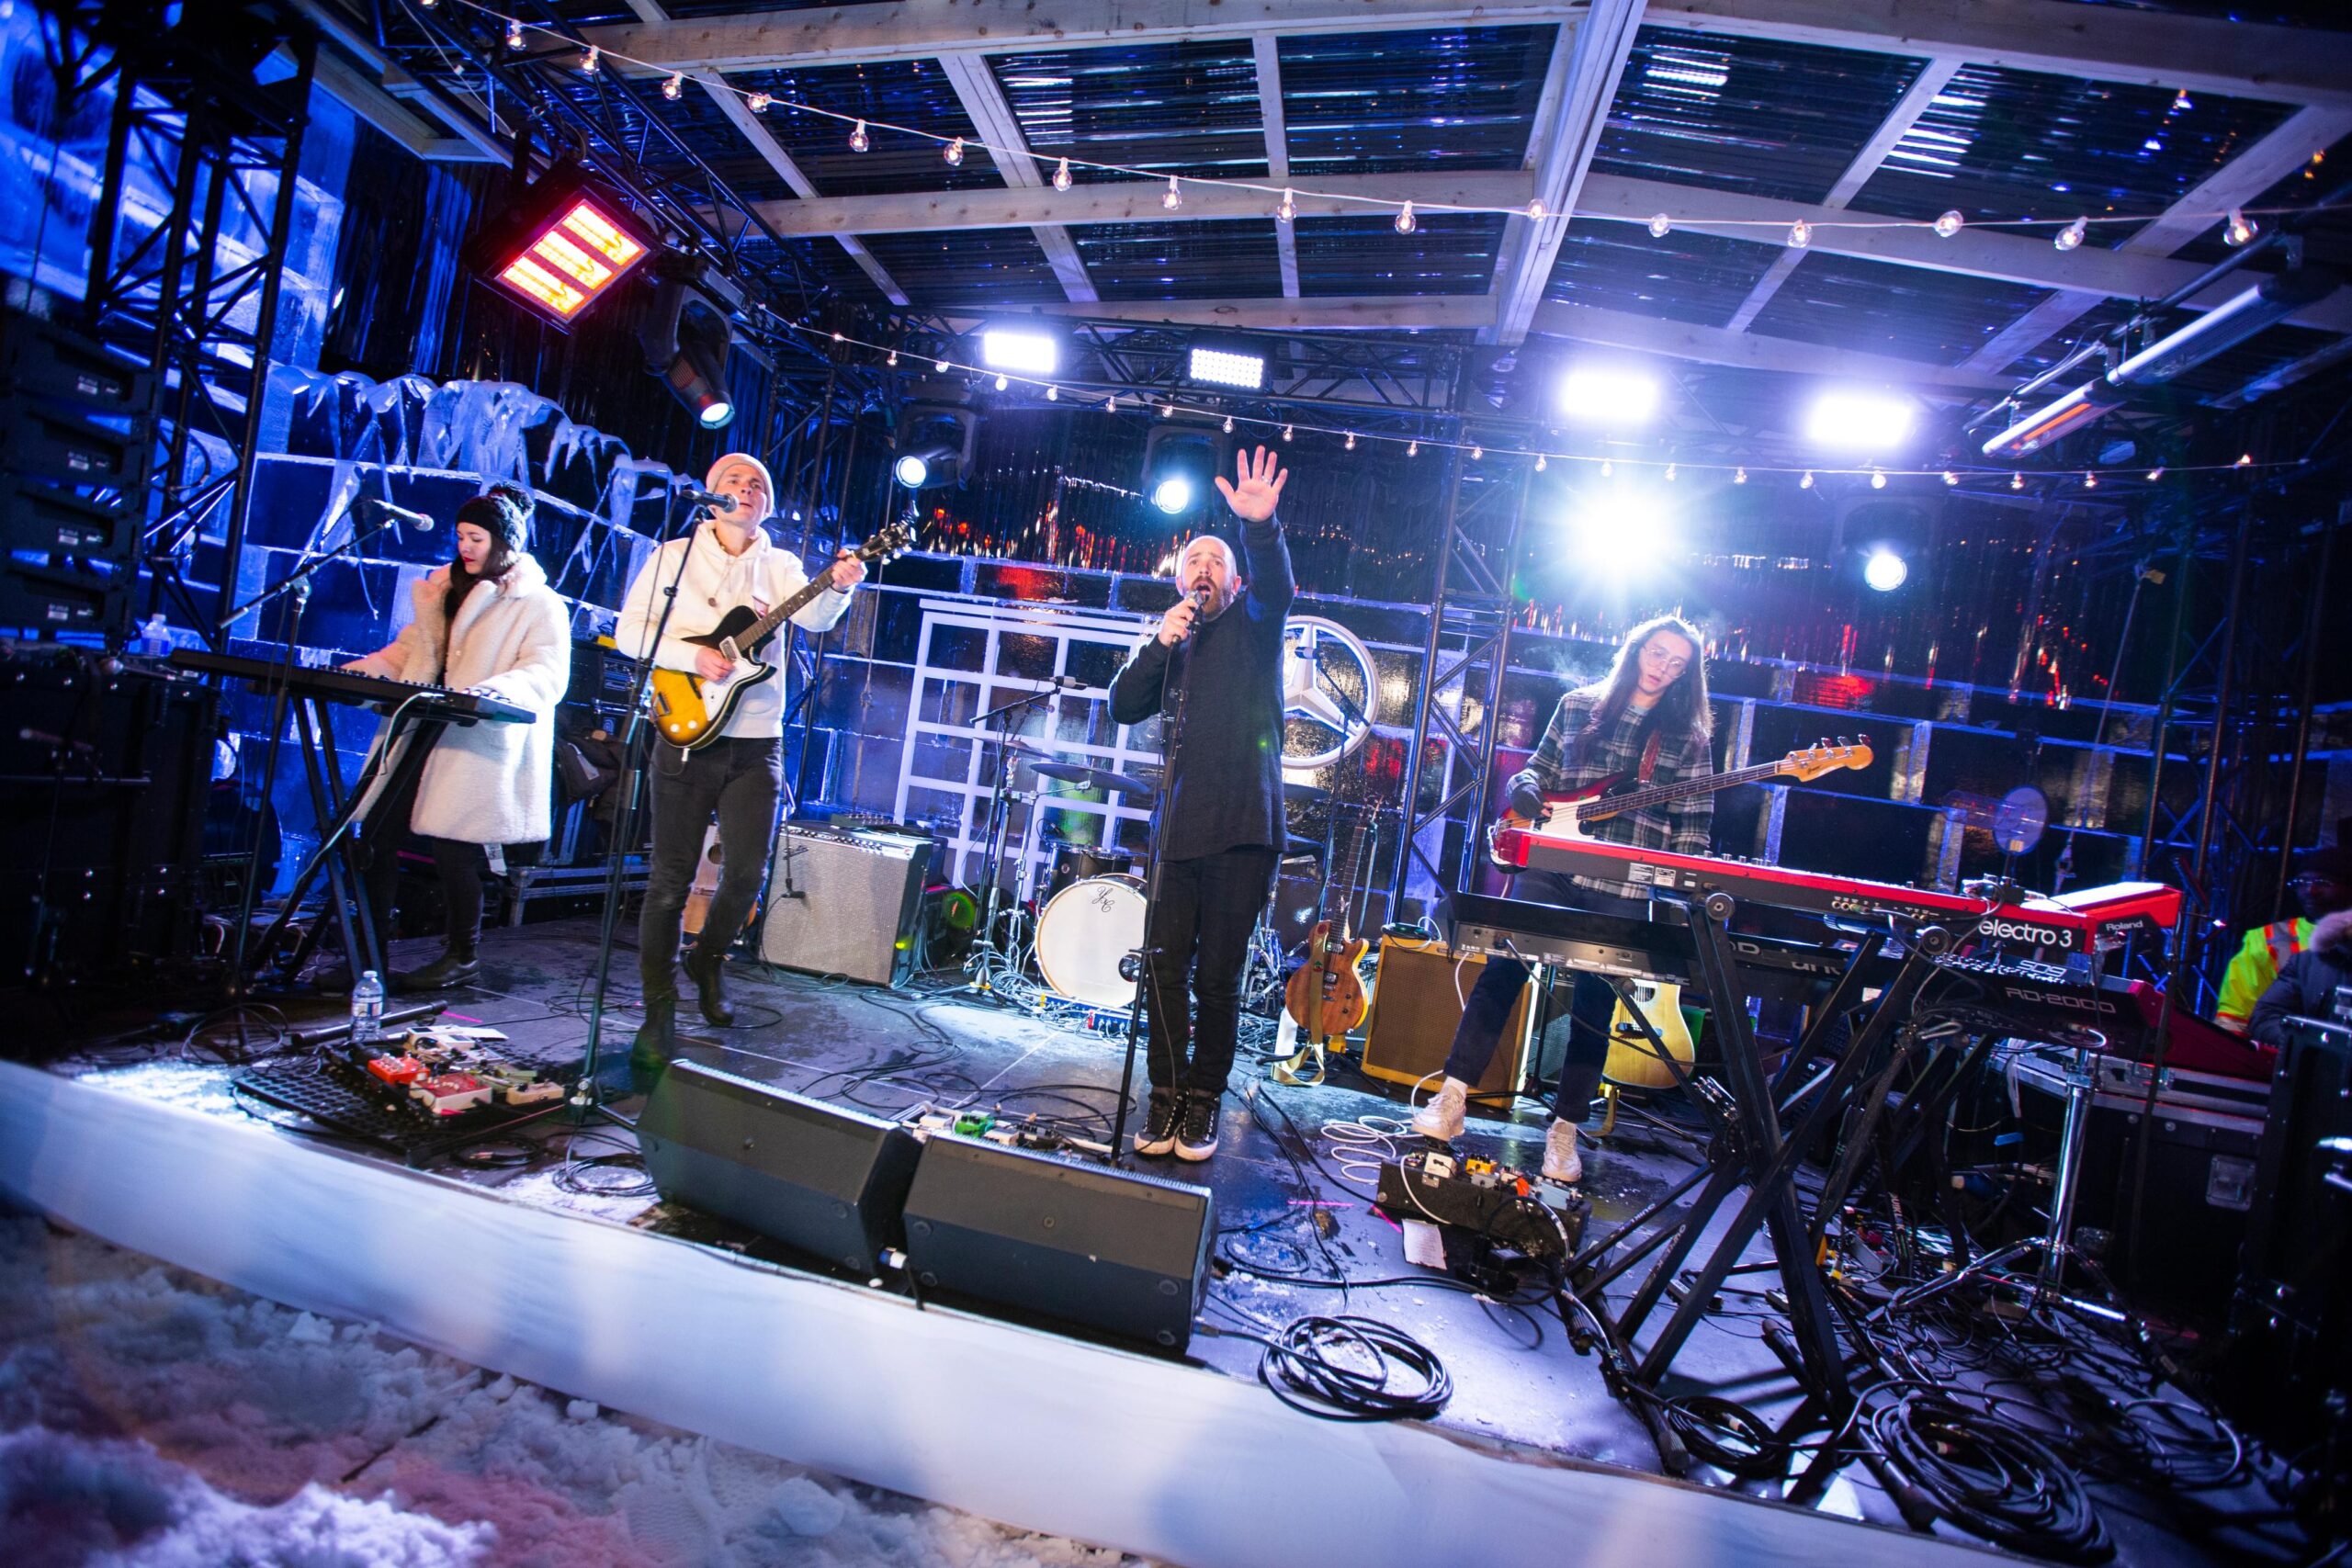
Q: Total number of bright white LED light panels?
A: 4